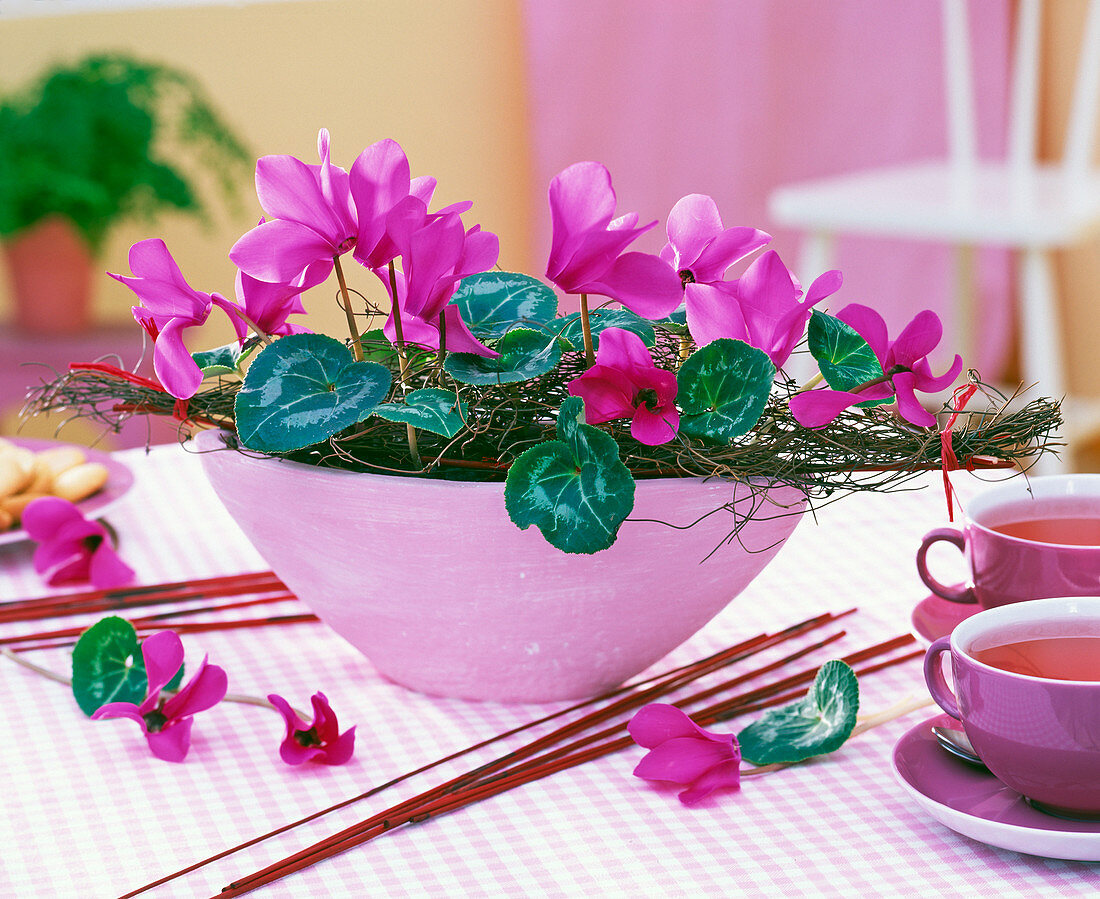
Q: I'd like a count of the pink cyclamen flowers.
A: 14